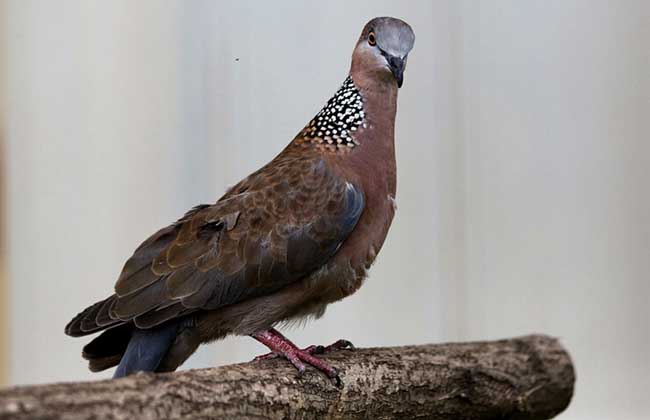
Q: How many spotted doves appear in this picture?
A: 1